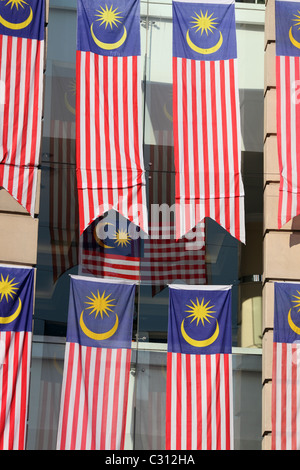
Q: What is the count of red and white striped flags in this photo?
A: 9